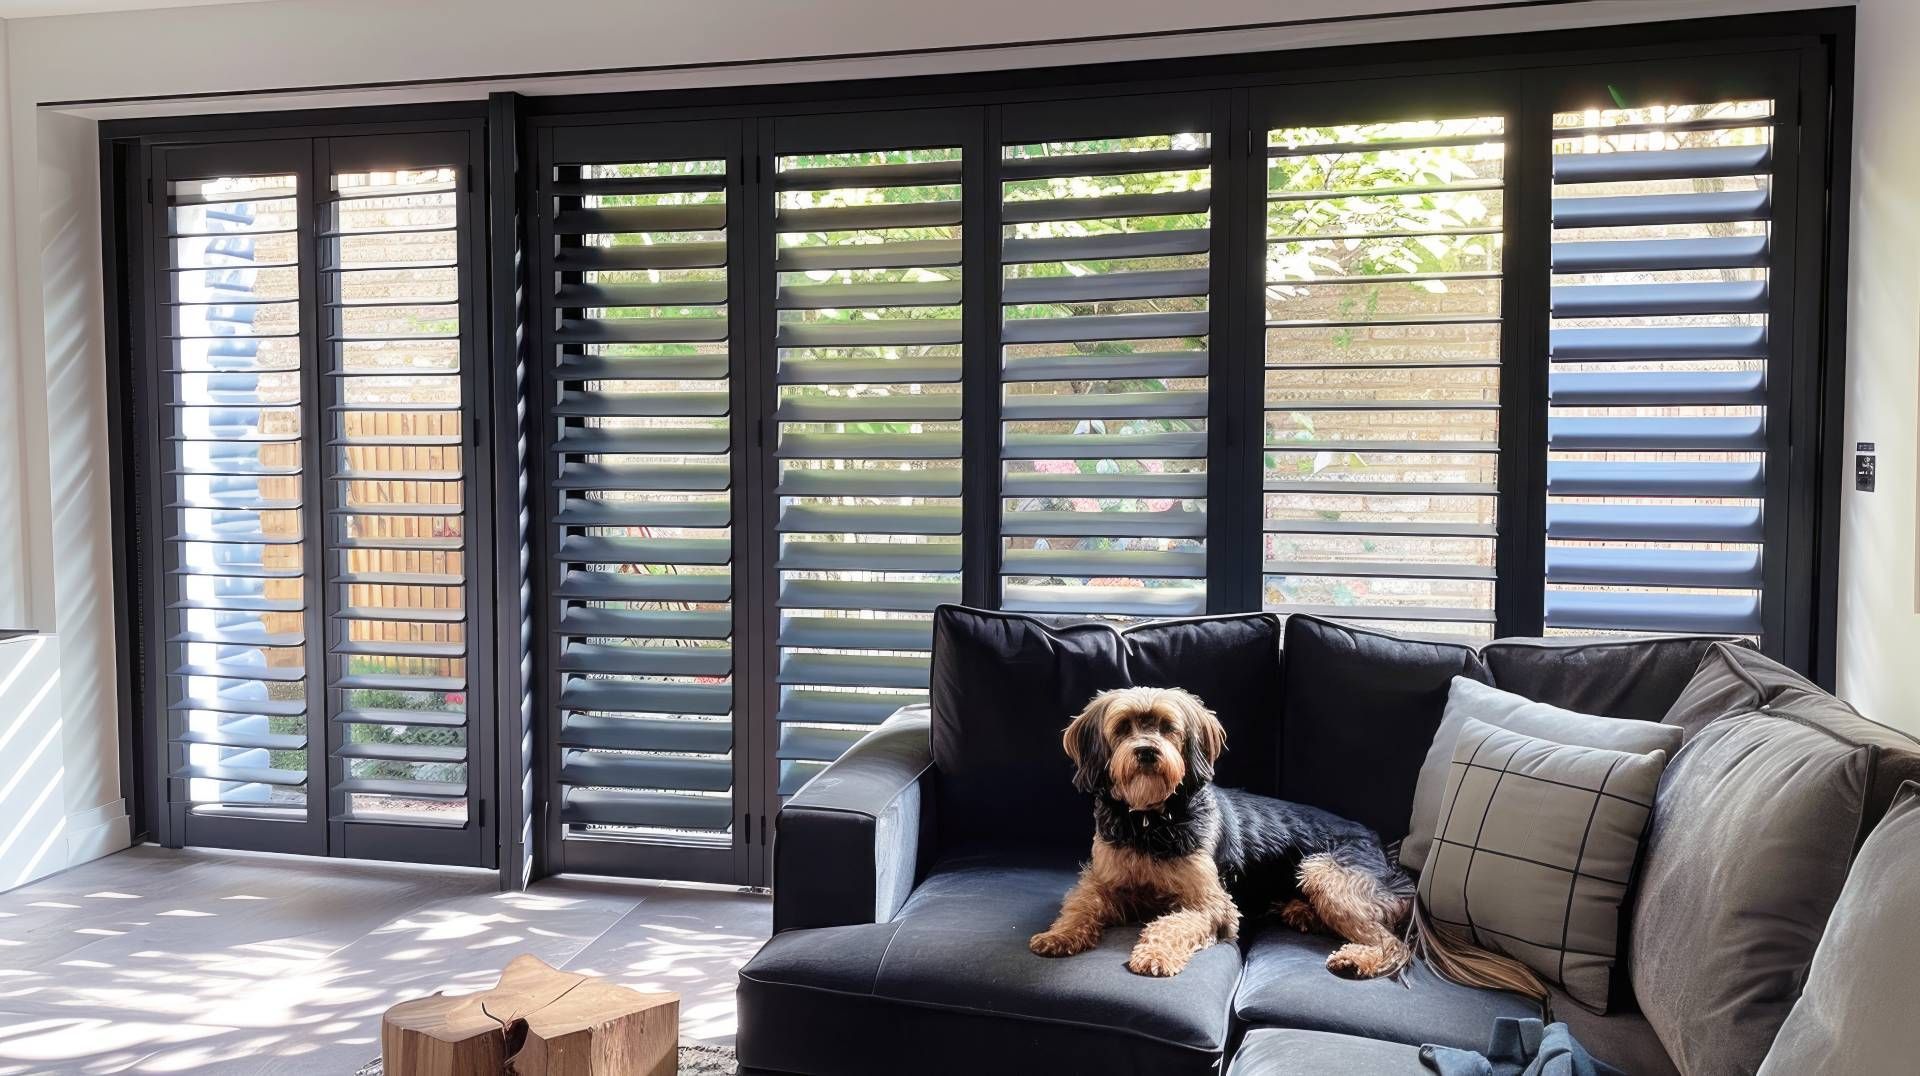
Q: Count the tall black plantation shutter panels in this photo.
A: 7